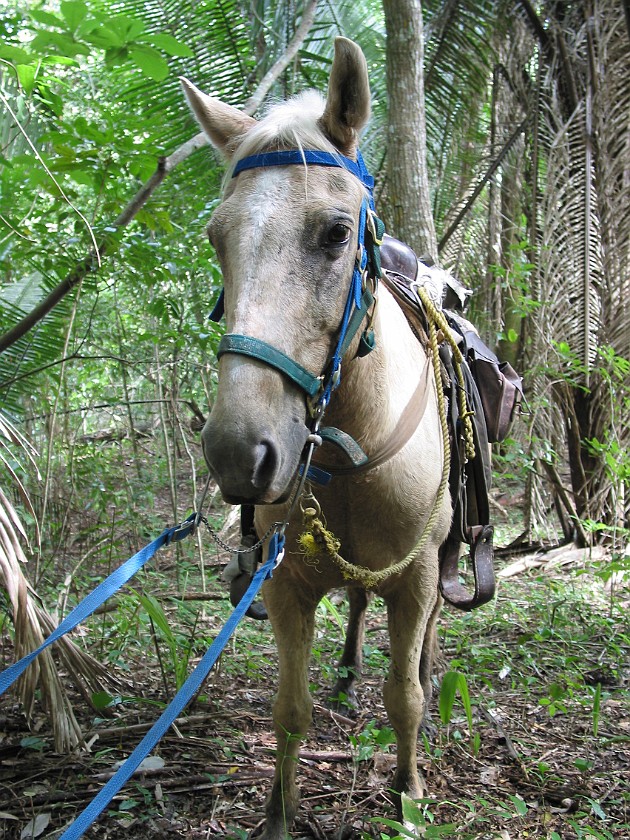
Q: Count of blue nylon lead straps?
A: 2